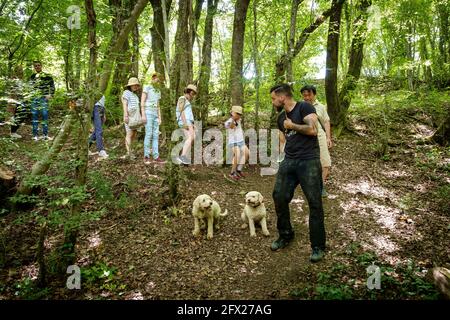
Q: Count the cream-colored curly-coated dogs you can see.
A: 2